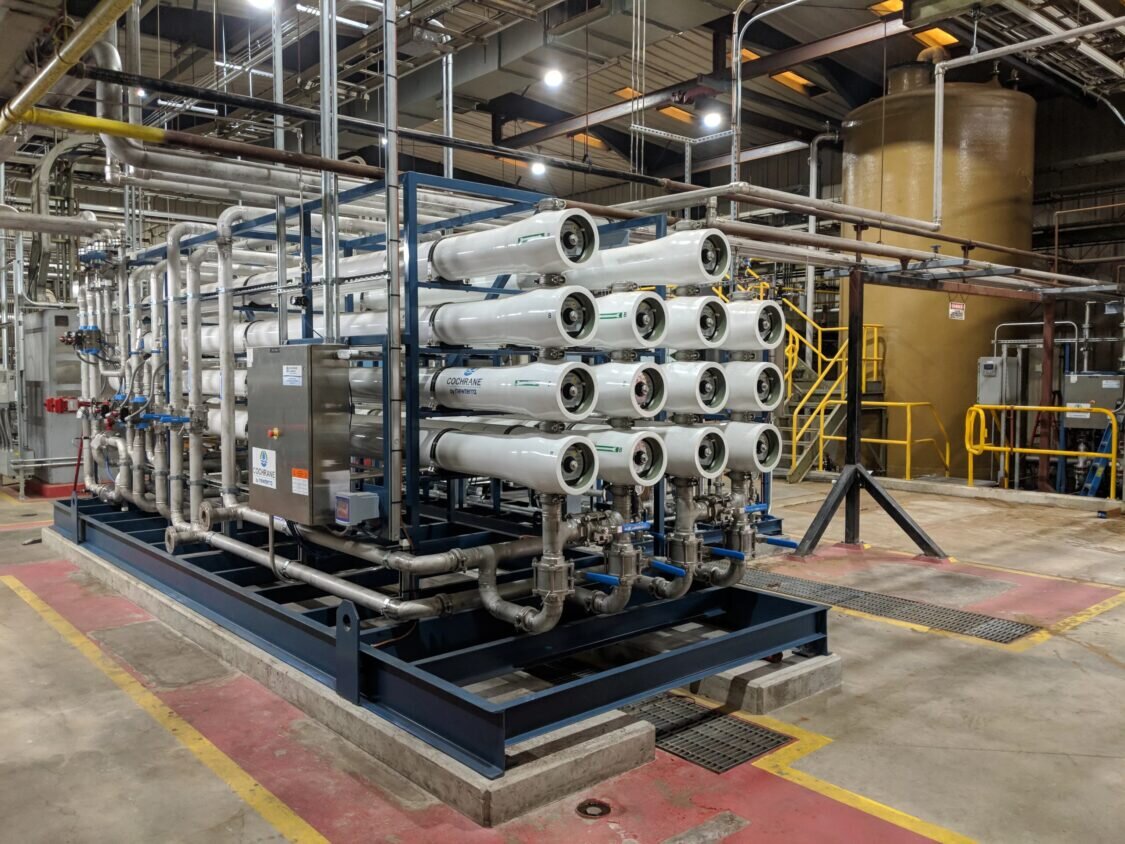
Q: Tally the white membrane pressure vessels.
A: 14